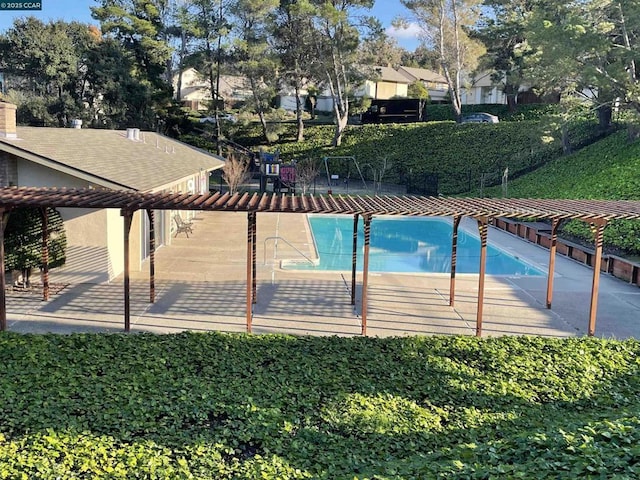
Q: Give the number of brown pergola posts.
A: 12